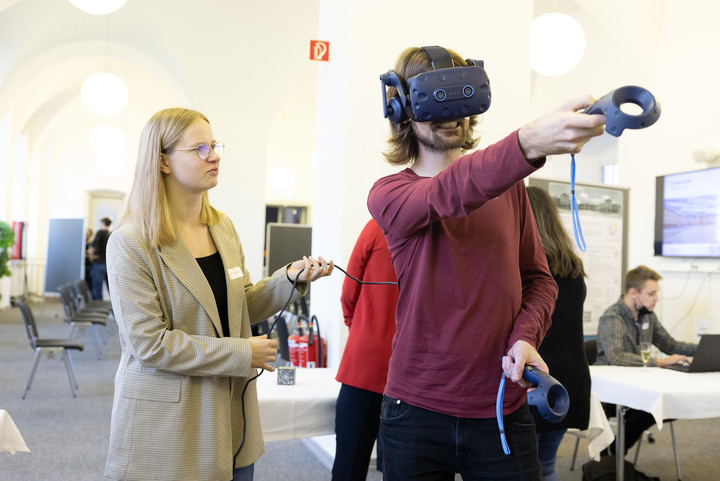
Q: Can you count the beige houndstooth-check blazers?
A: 1